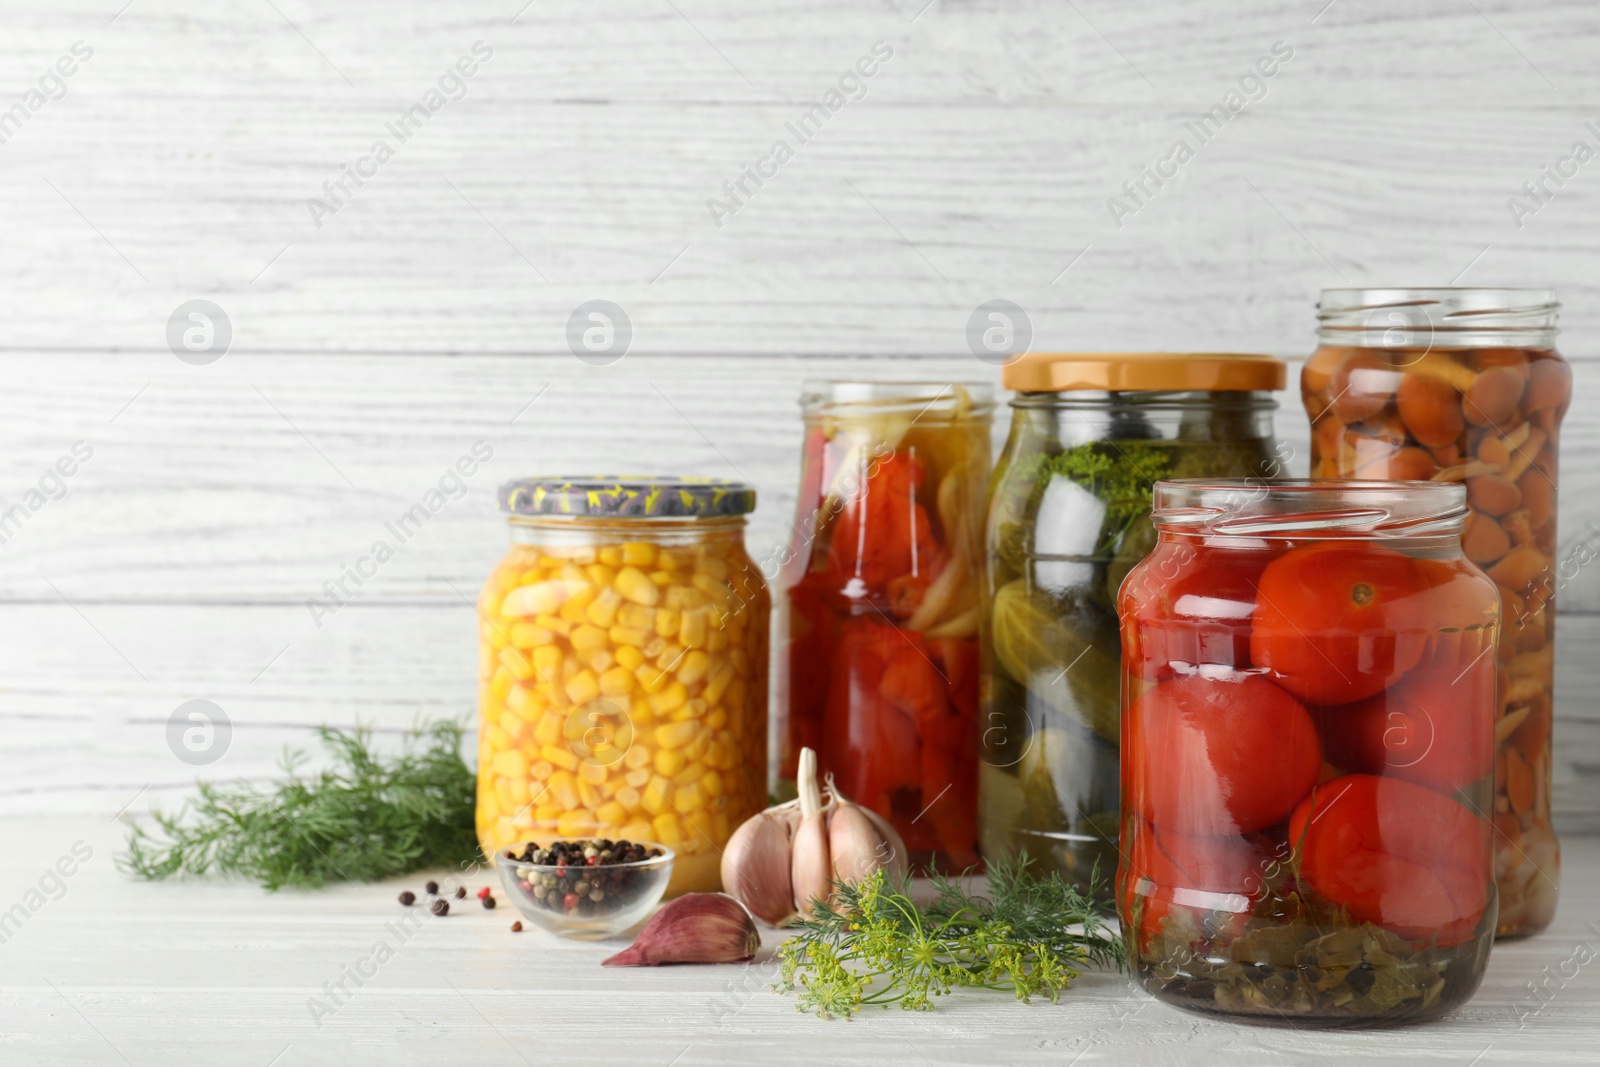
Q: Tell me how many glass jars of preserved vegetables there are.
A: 5